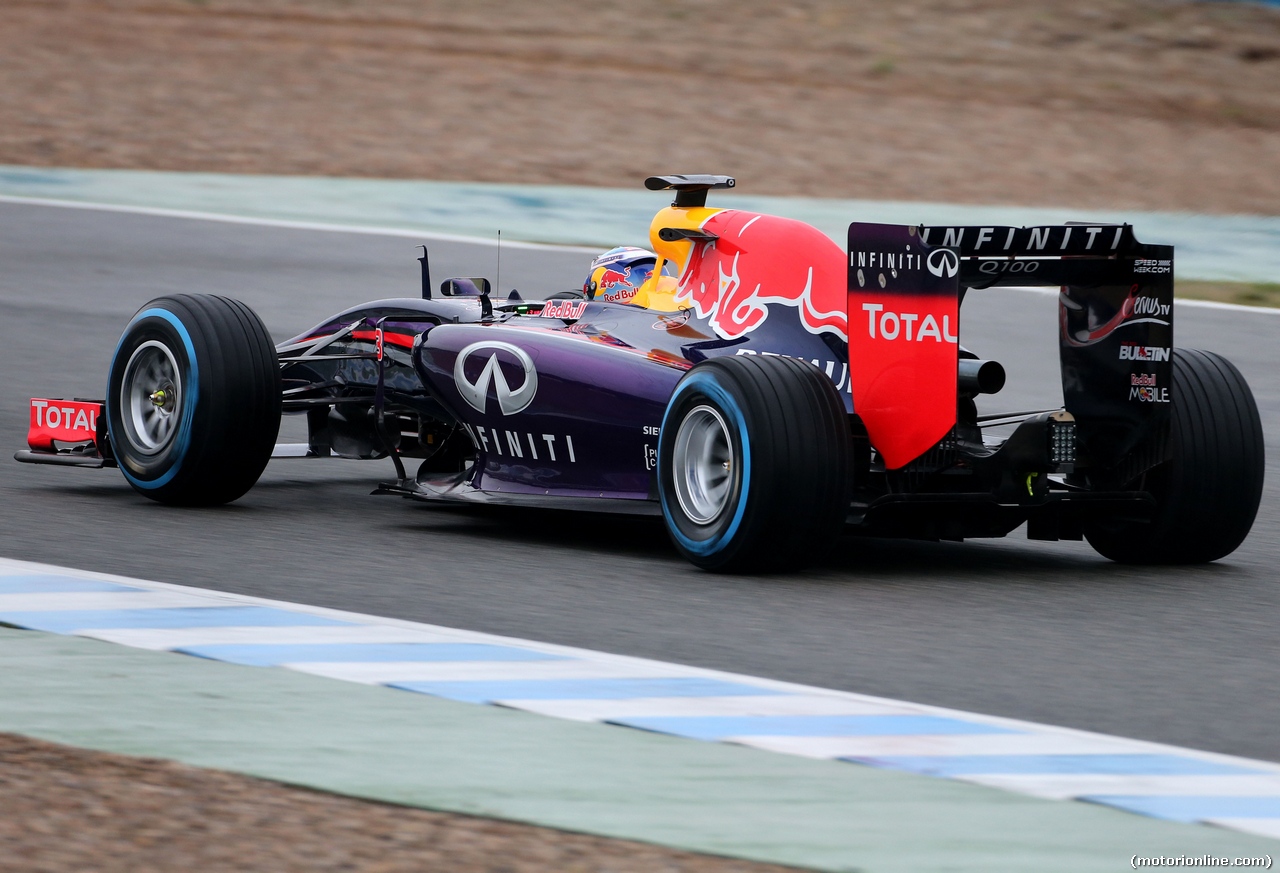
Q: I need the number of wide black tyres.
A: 3